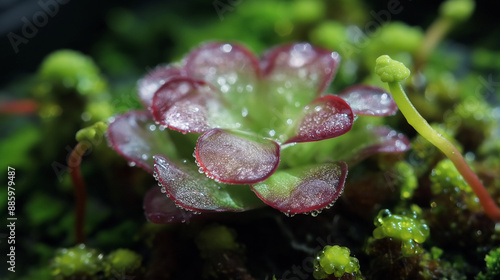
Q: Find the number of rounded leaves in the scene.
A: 12